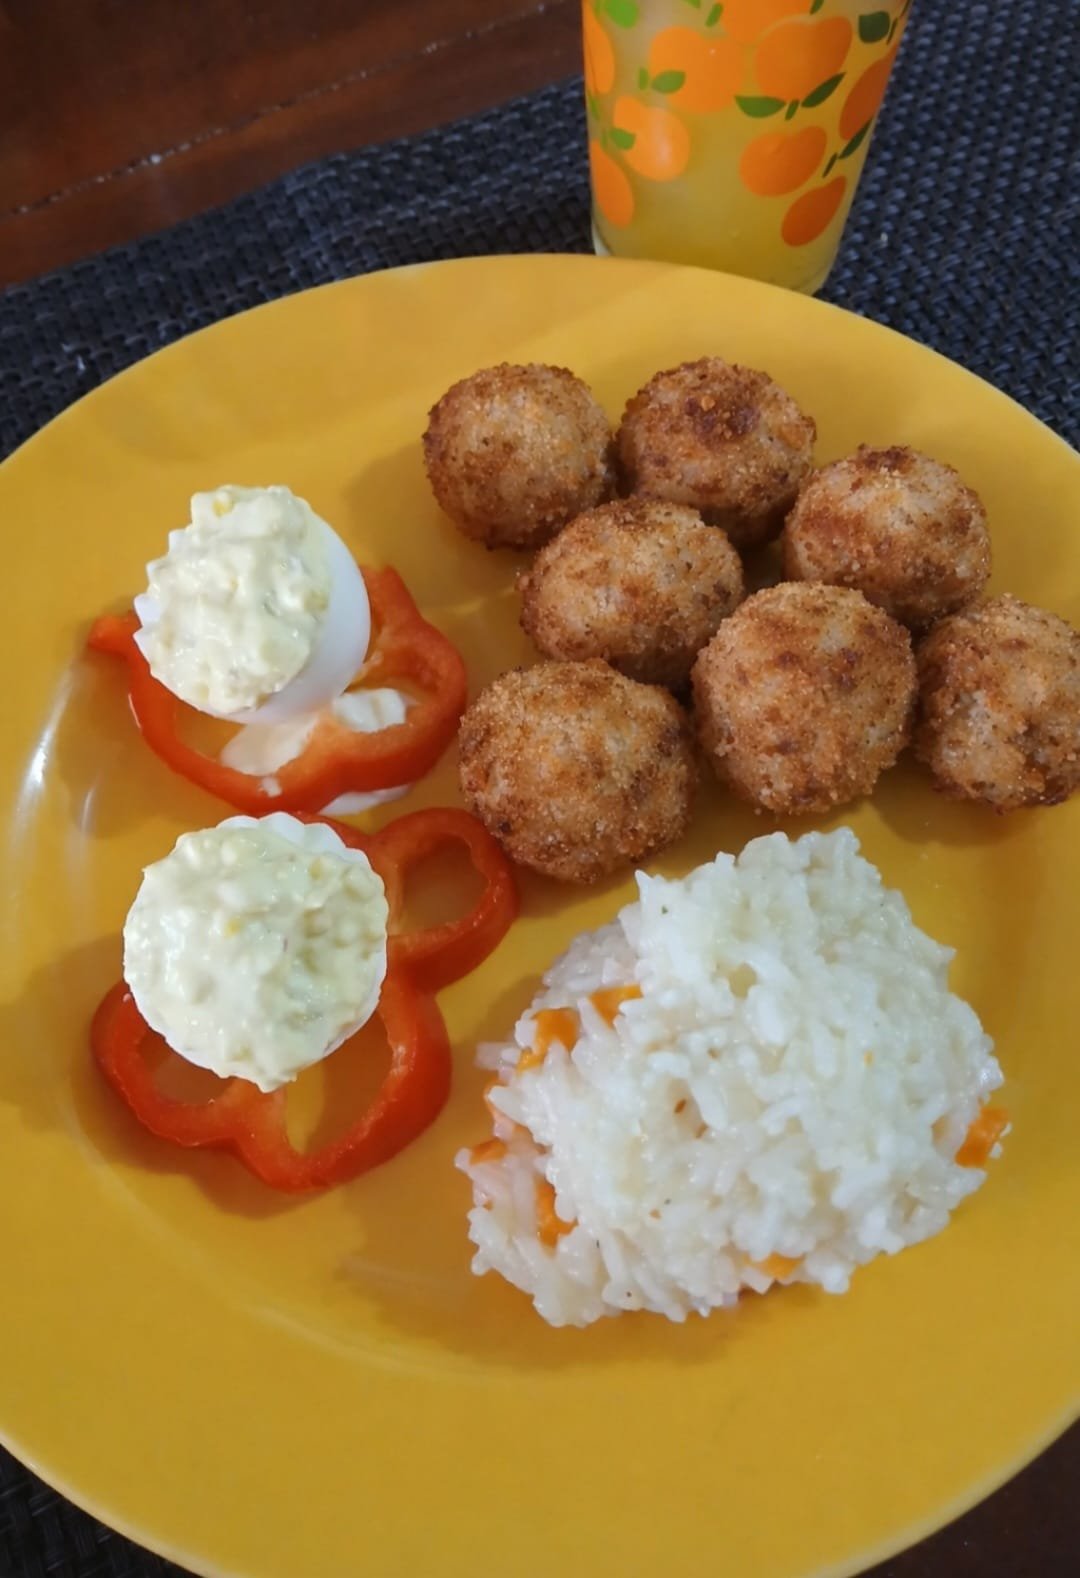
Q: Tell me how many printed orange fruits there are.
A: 9